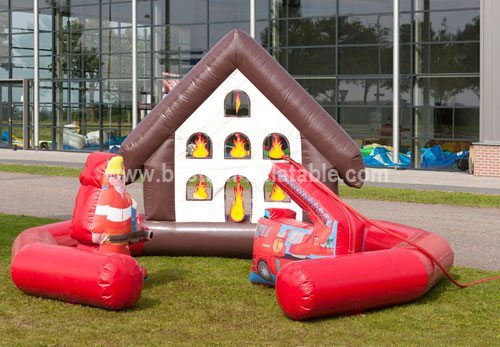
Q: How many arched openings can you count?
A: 7